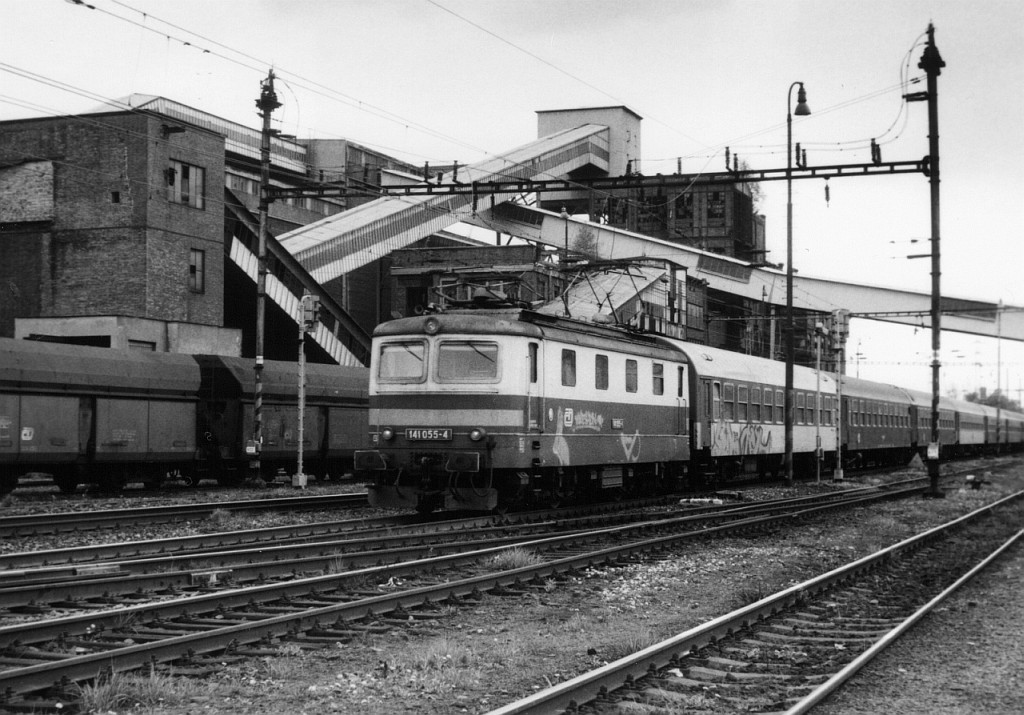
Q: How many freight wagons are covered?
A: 2